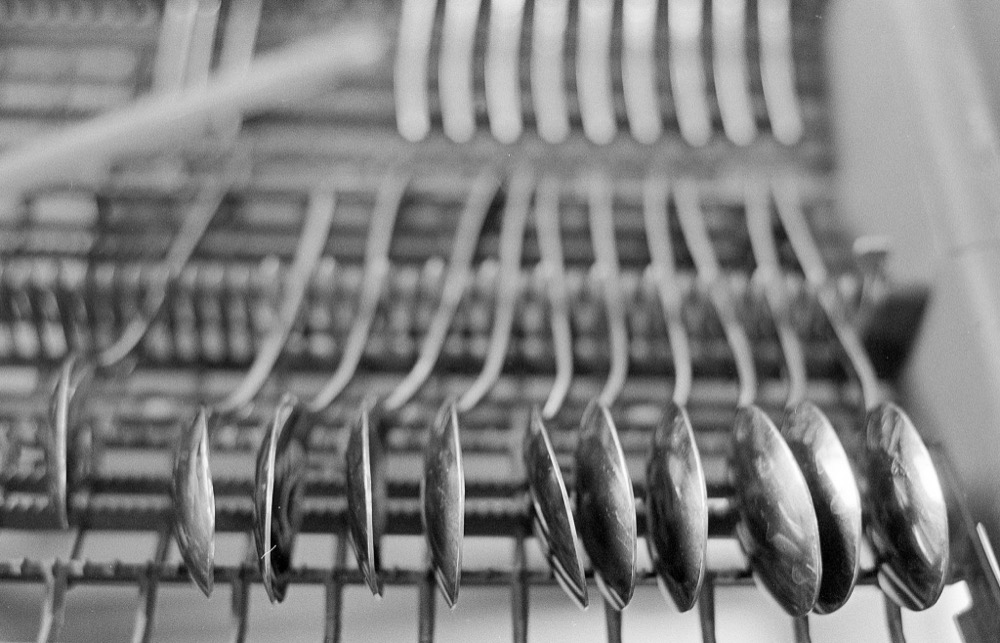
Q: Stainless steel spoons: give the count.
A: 11